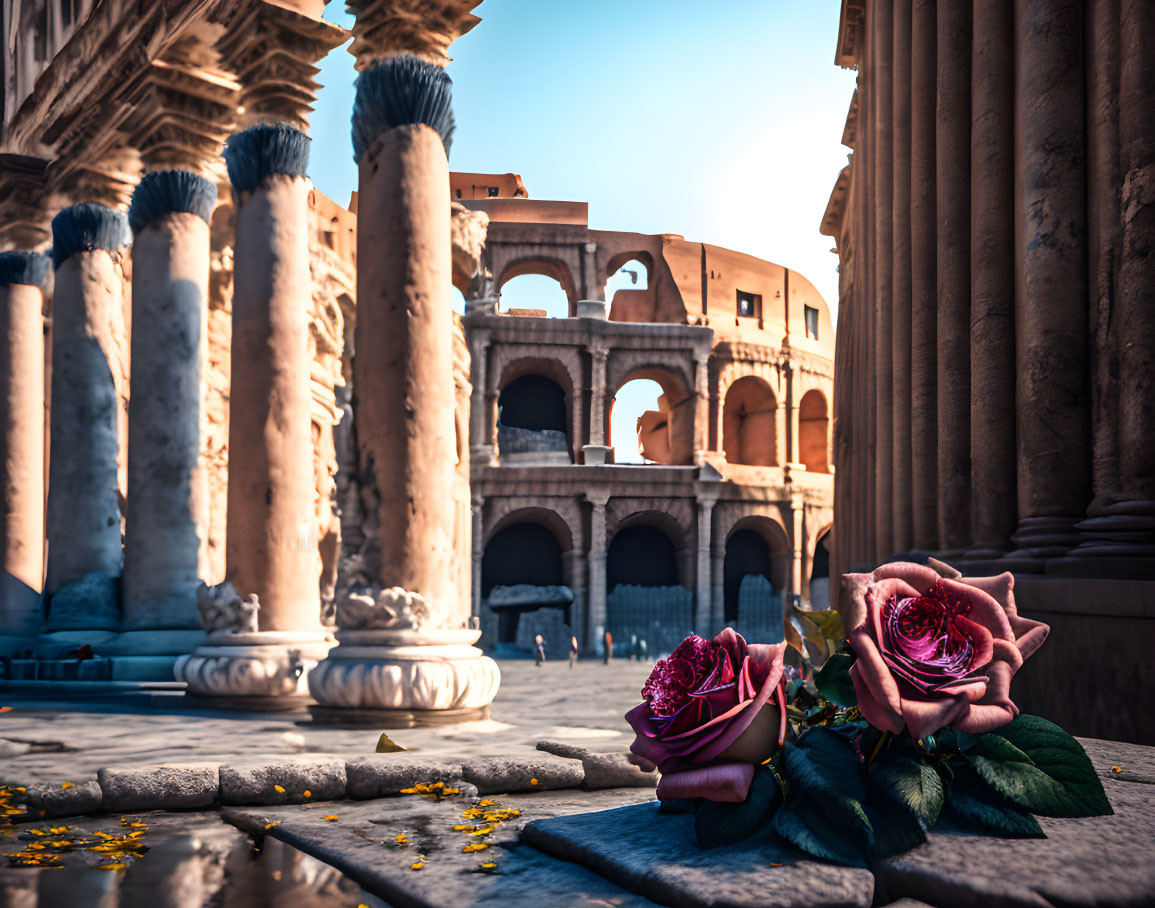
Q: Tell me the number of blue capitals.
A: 5